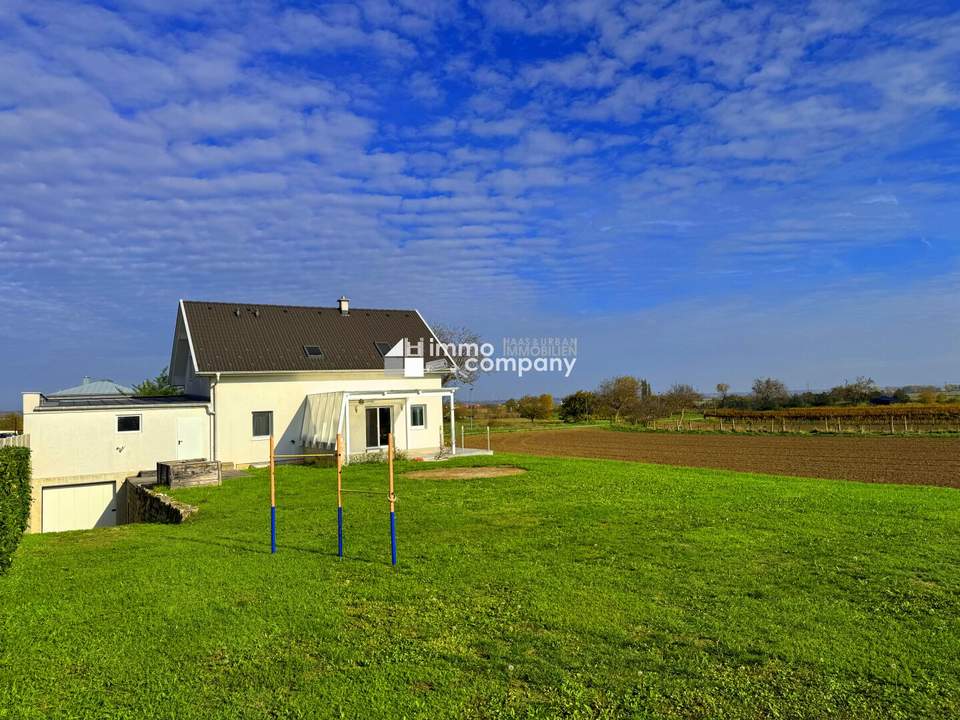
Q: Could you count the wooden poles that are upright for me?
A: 3